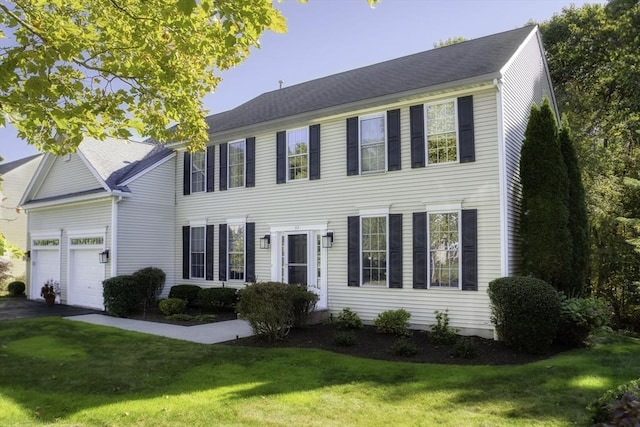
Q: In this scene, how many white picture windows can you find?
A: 9